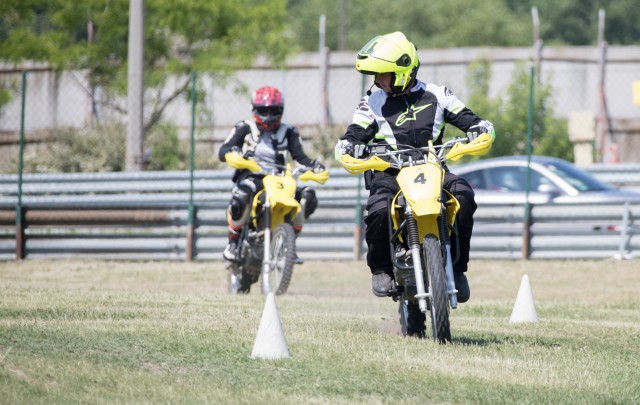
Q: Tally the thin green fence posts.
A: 4